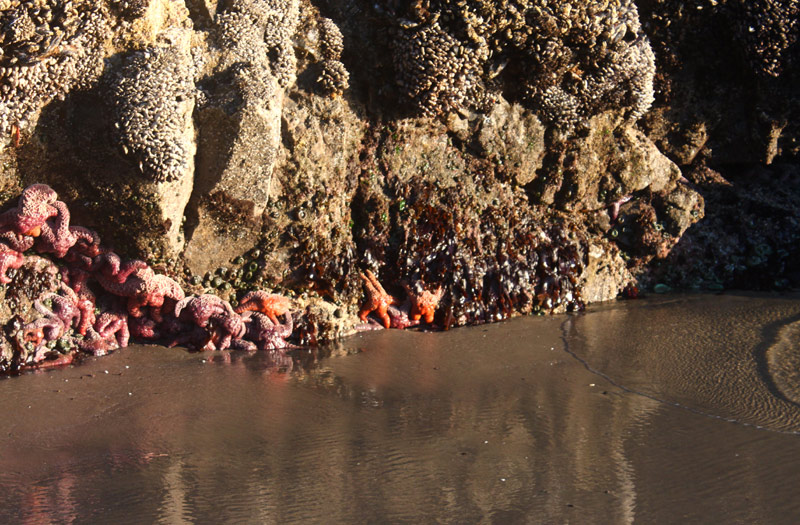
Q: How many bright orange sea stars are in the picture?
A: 3